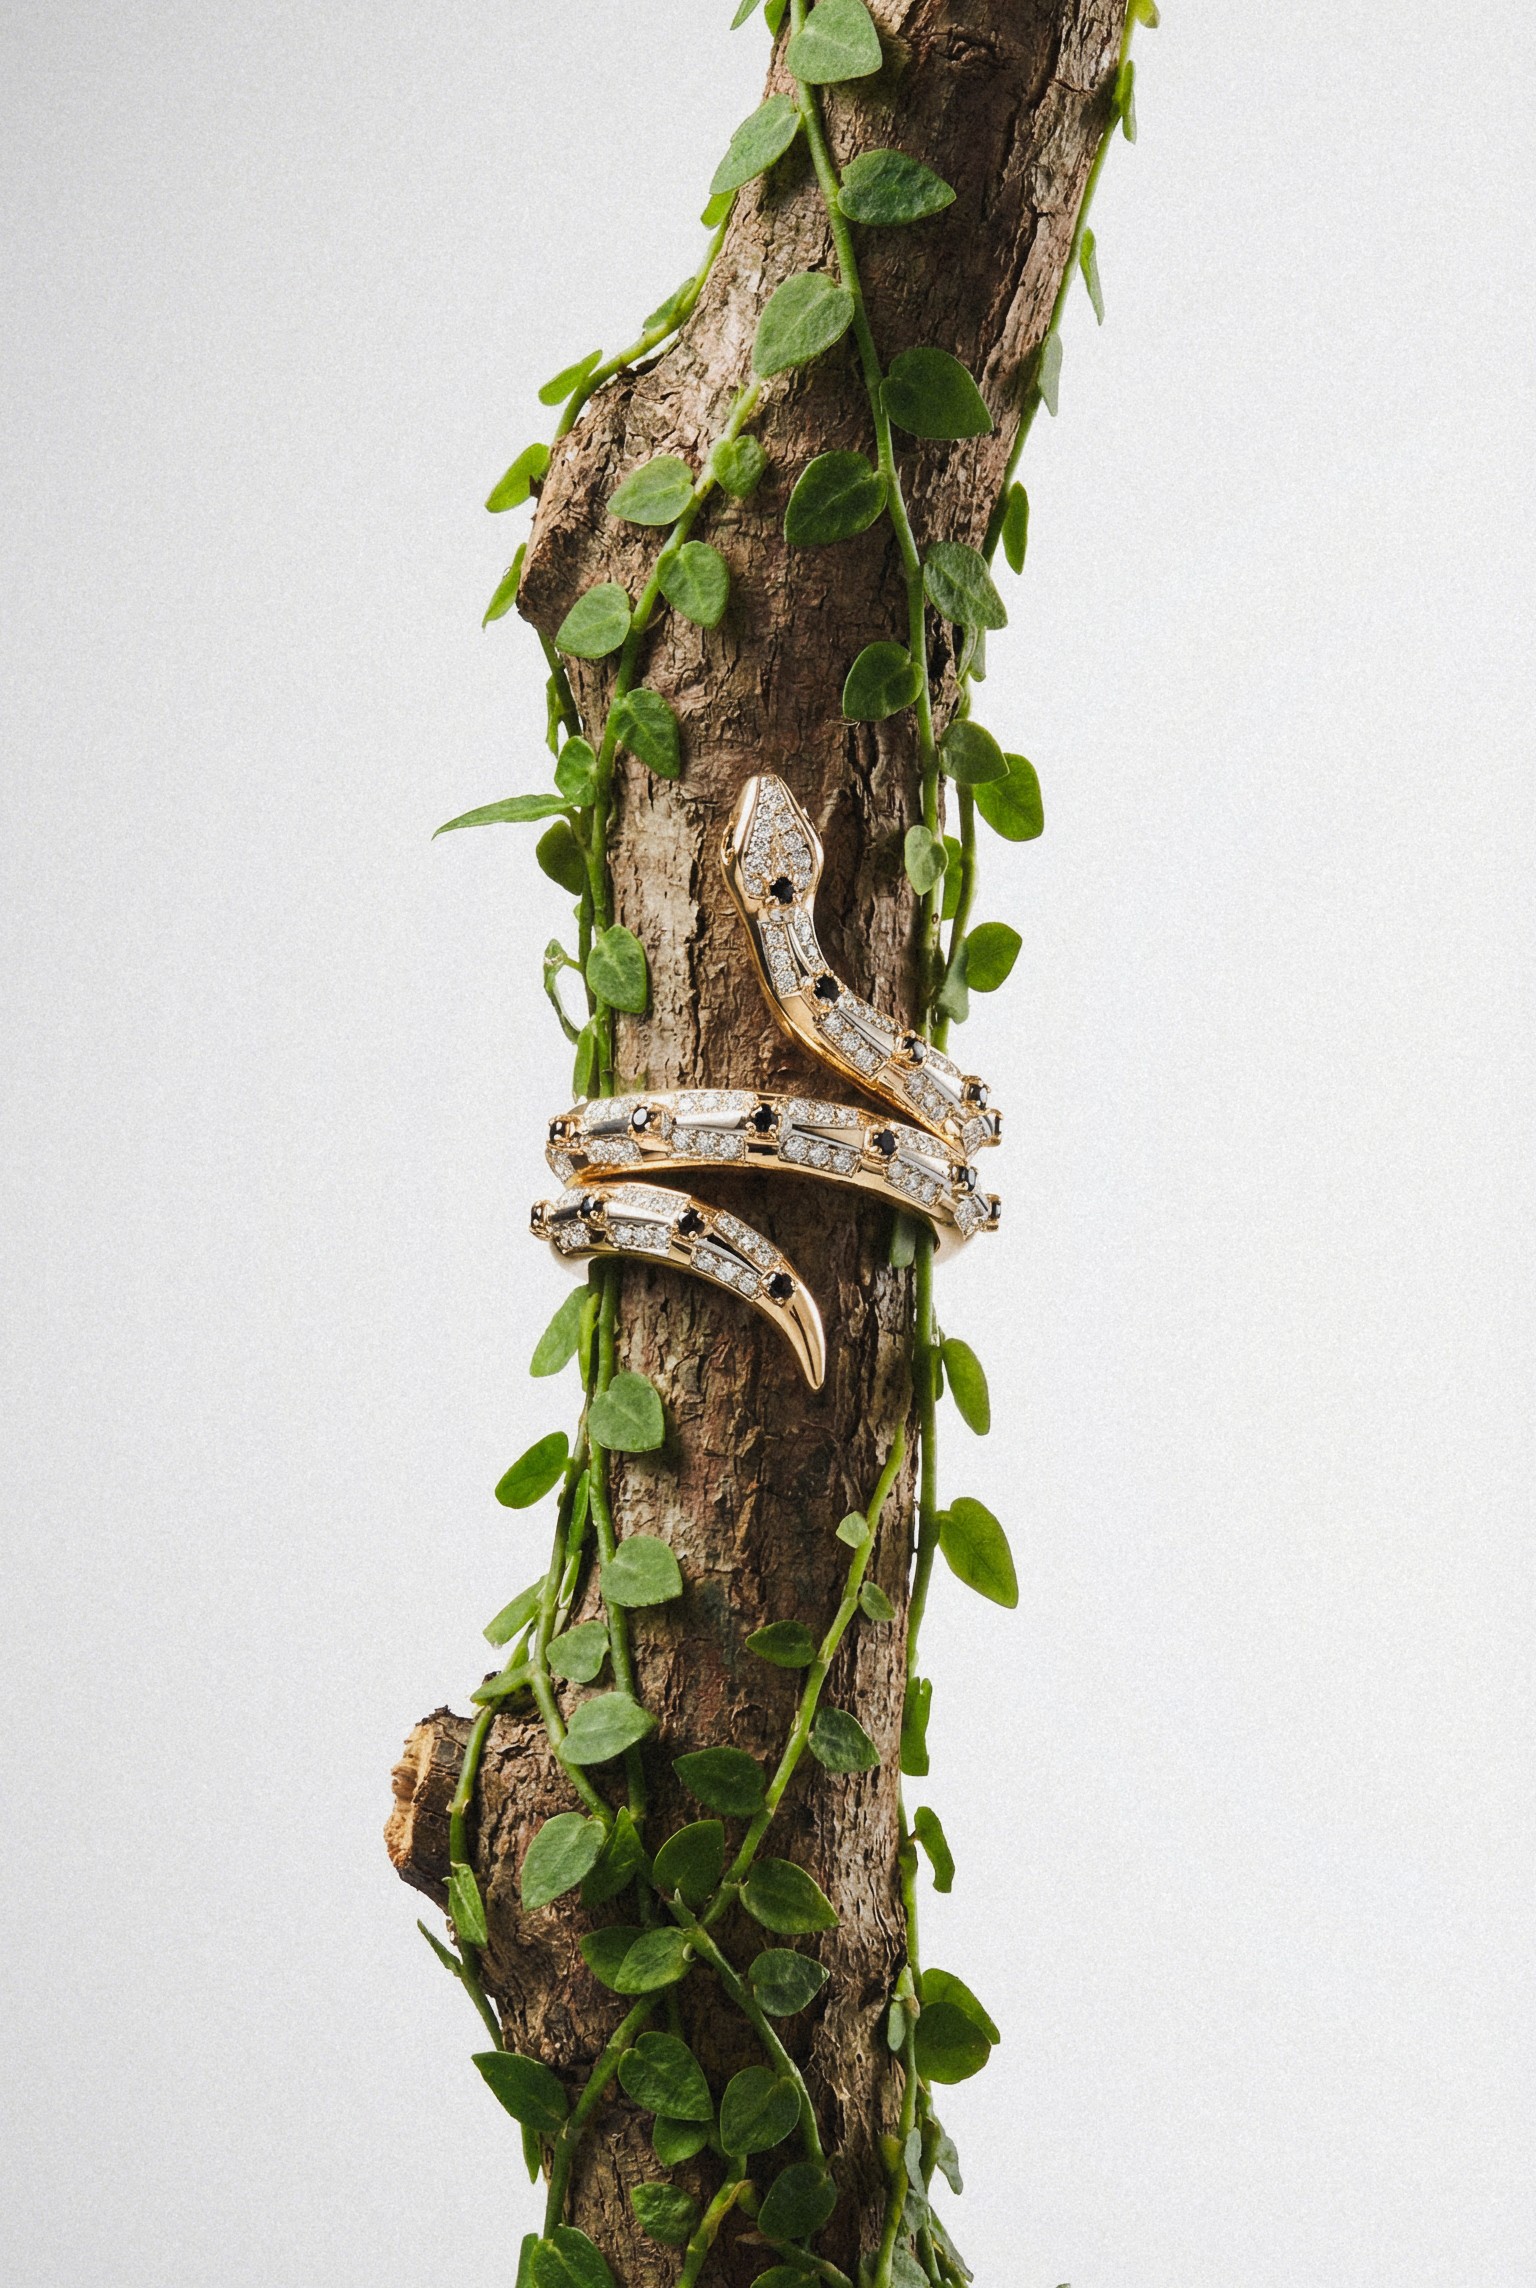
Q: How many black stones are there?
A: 15